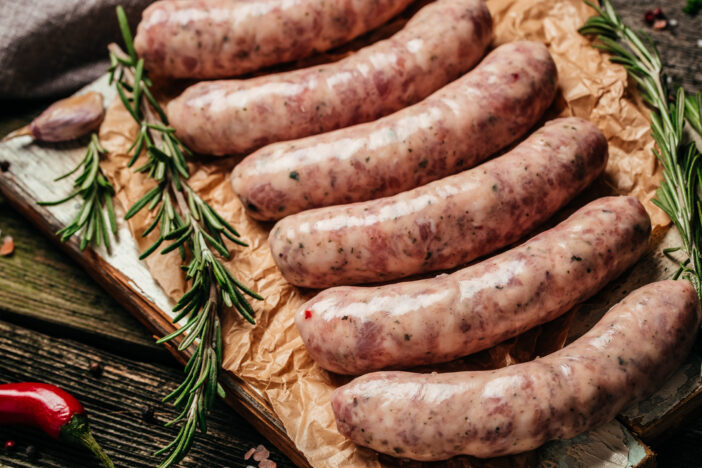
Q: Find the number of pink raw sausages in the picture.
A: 6